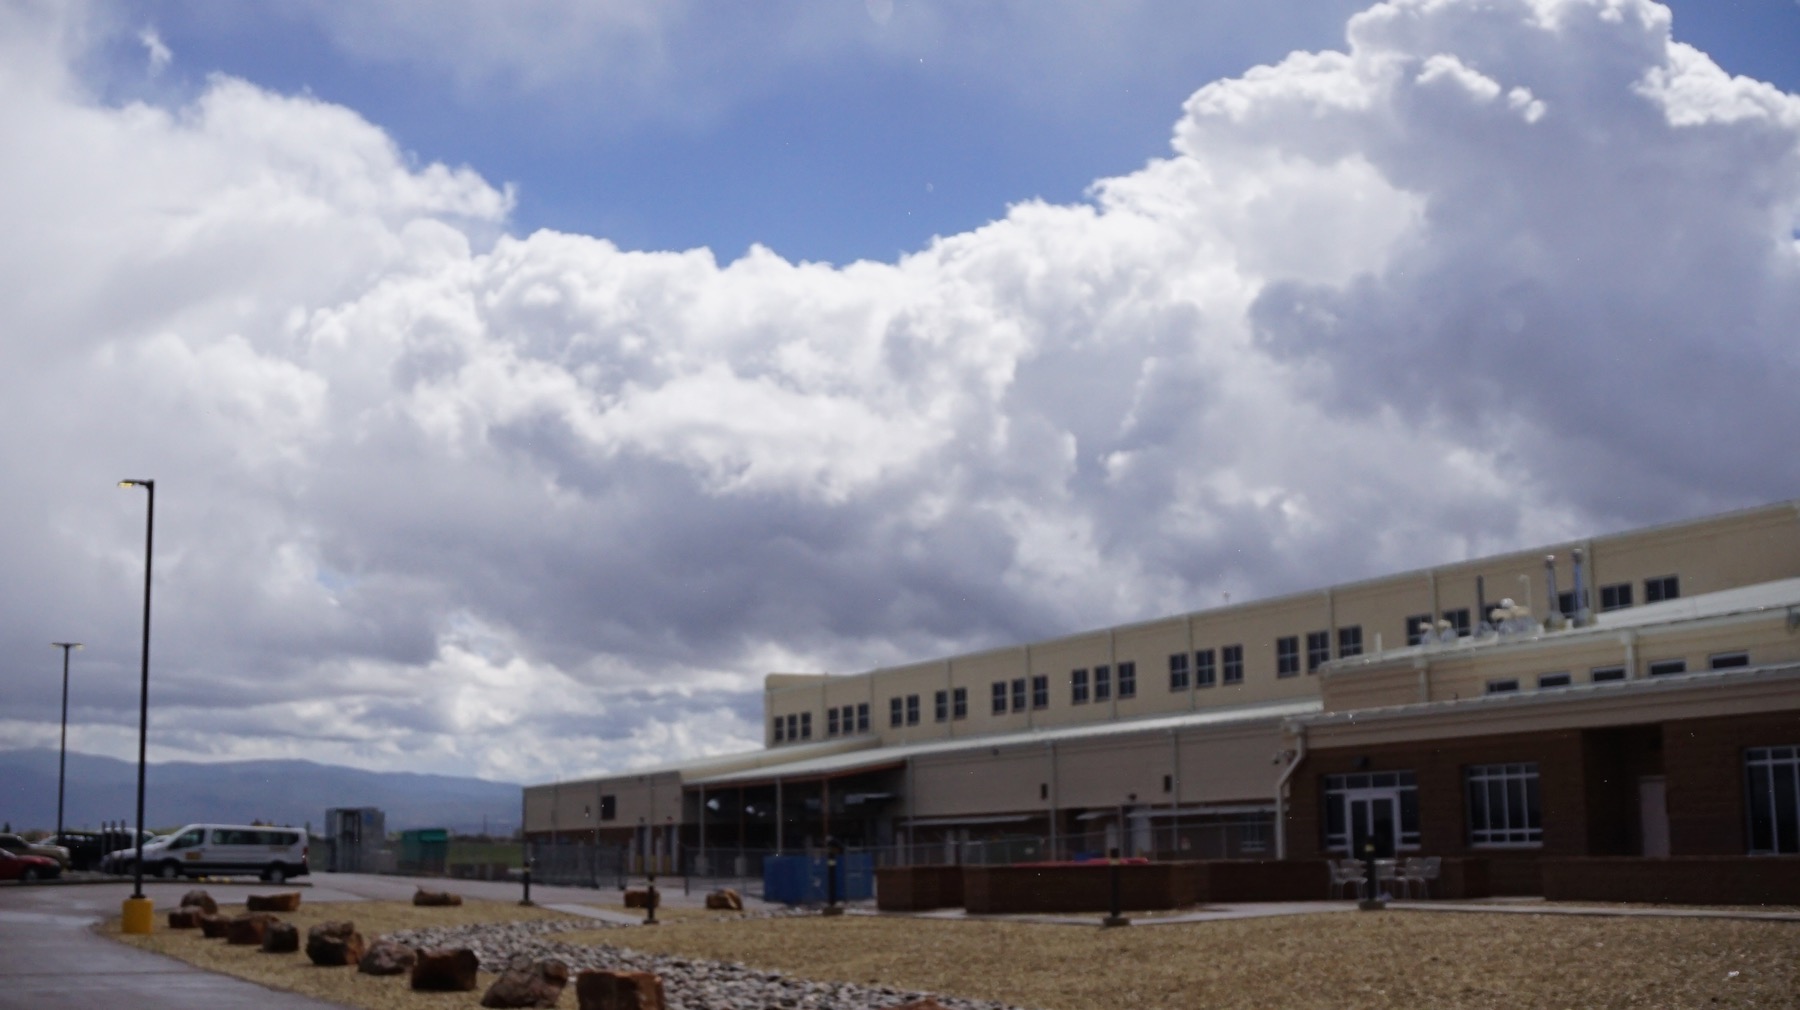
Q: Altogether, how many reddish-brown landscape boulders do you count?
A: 14